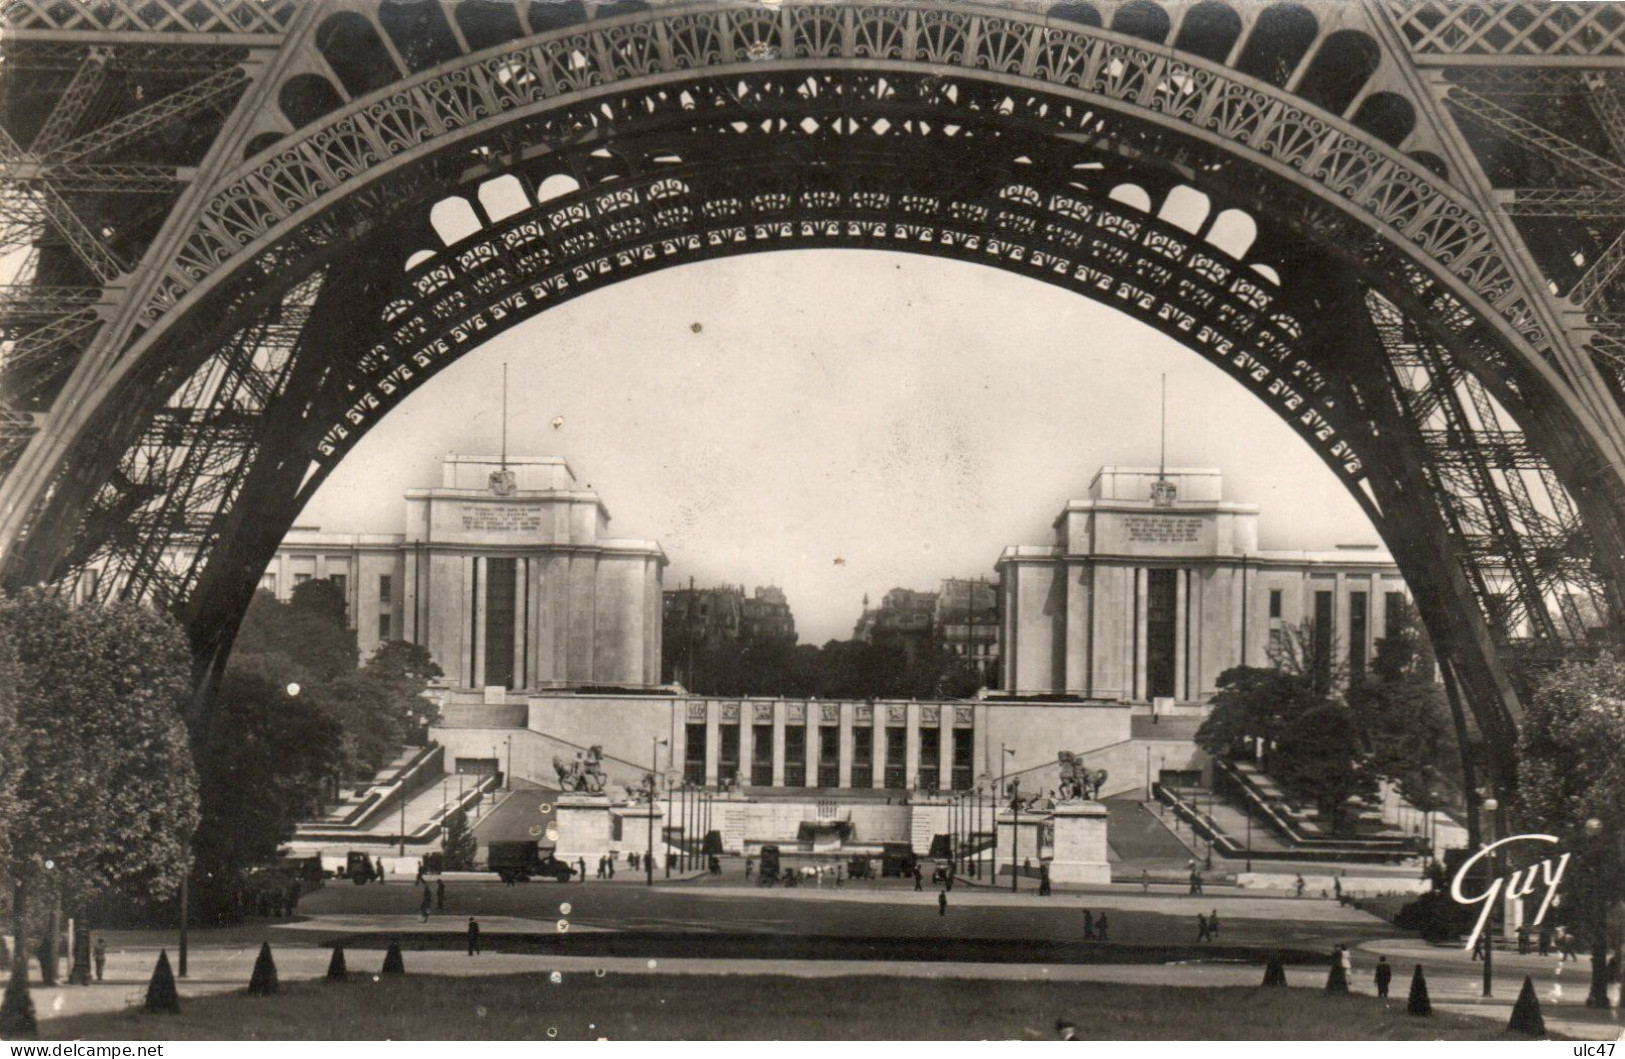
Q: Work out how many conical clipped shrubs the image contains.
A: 9